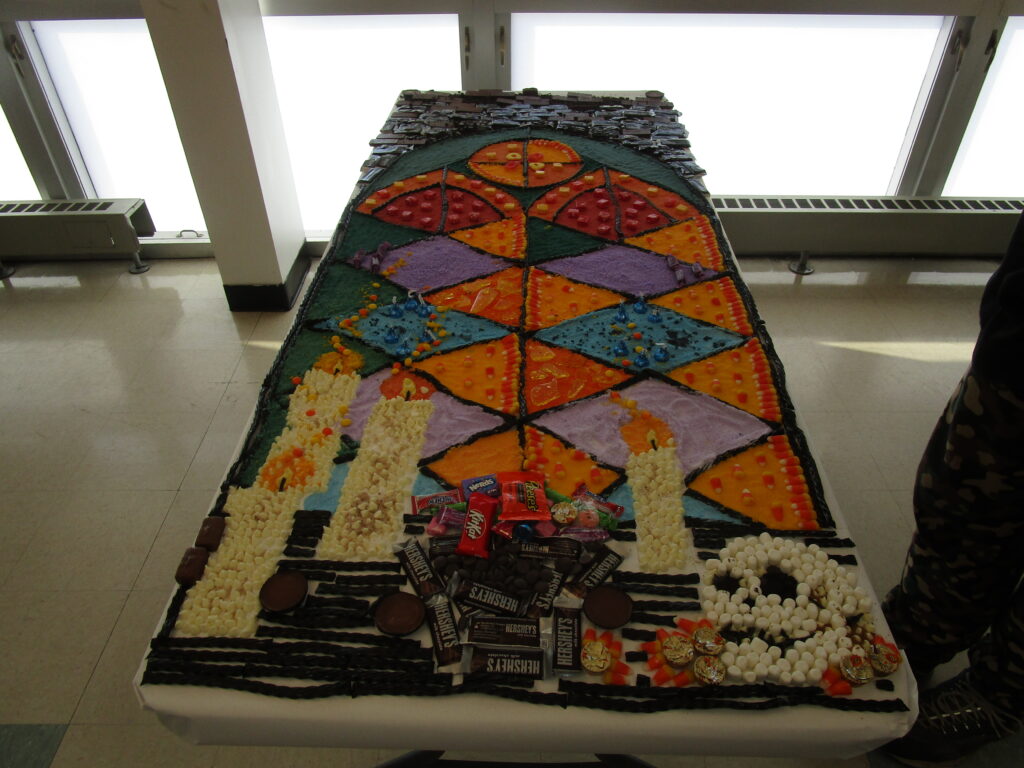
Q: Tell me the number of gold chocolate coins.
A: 7